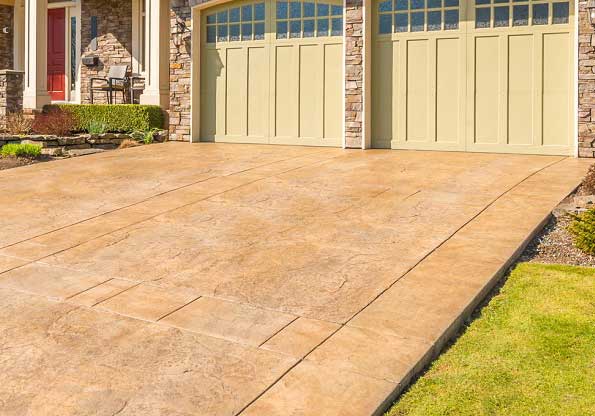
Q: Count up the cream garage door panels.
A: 12